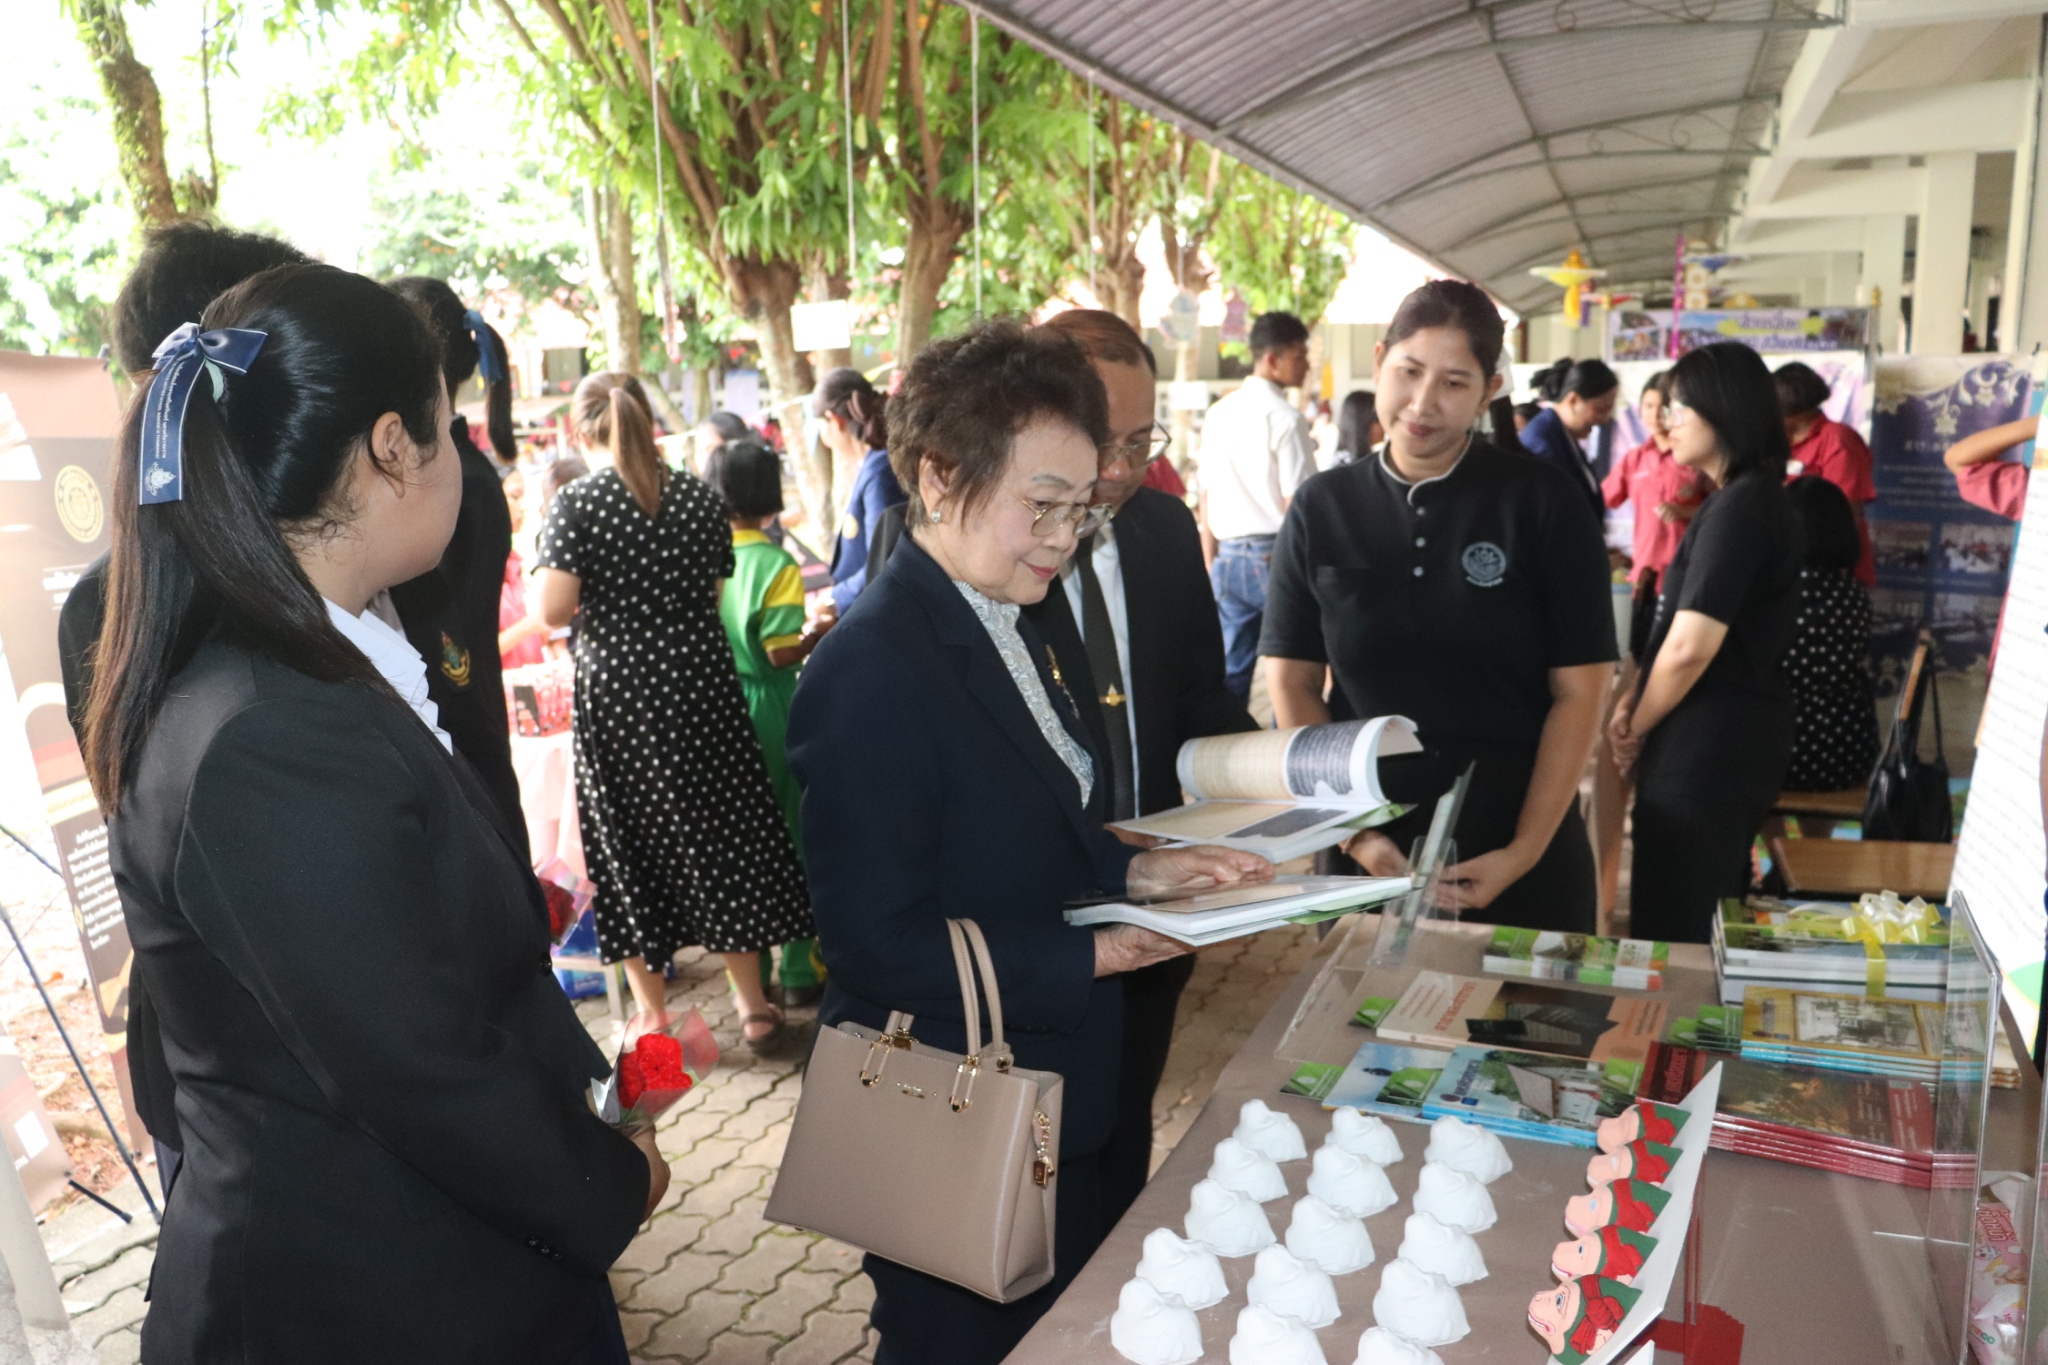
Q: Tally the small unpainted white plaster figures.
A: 15